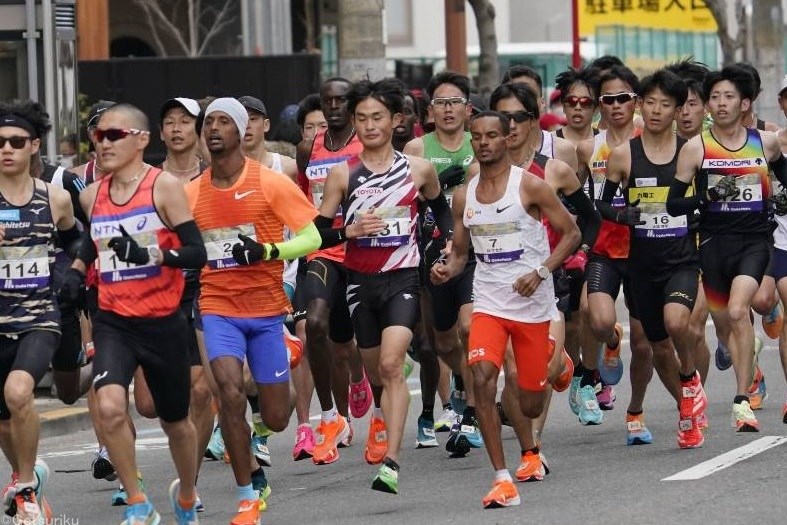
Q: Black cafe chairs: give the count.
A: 0